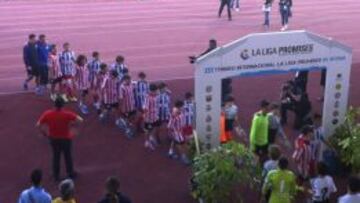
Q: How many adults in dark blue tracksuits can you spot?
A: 2